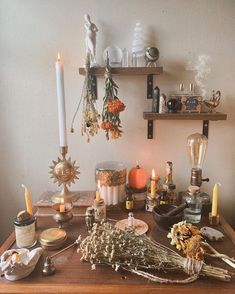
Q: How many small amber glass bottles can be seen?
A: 2